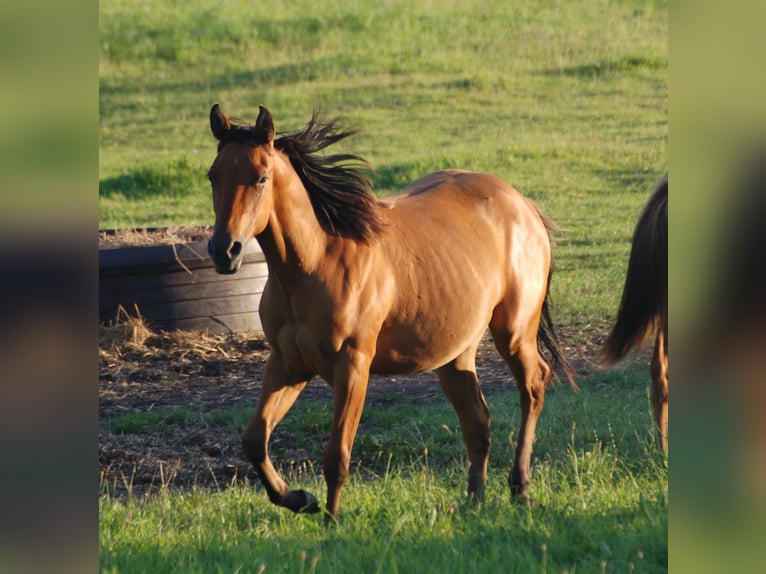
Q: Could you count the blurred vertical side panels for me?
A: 2